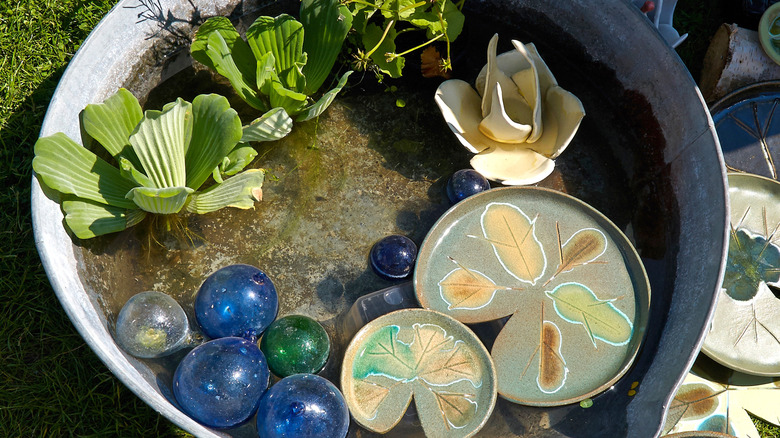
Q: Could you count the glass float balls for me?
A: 7